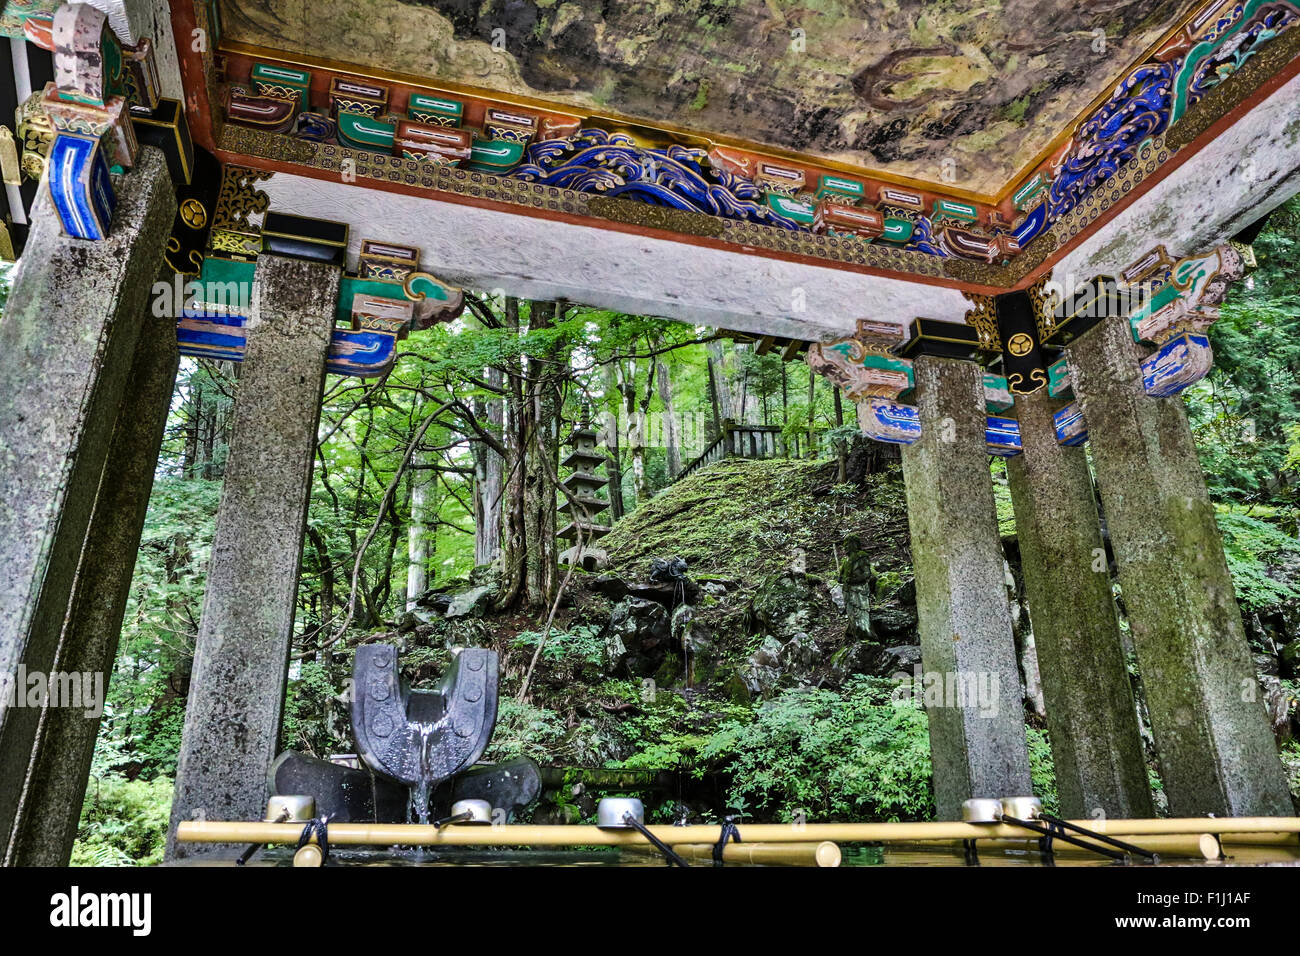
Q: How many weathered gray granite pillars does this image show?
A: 6